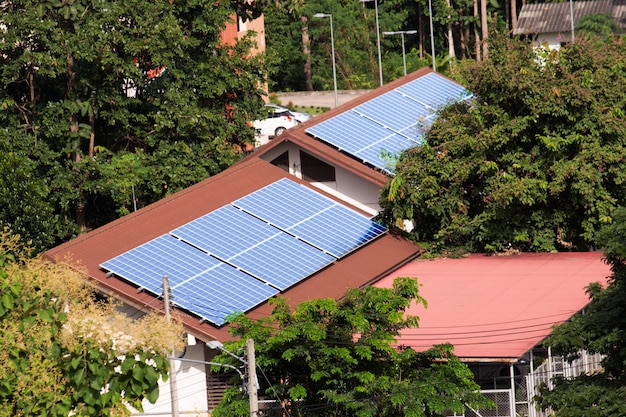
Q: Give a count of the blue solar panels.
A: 11